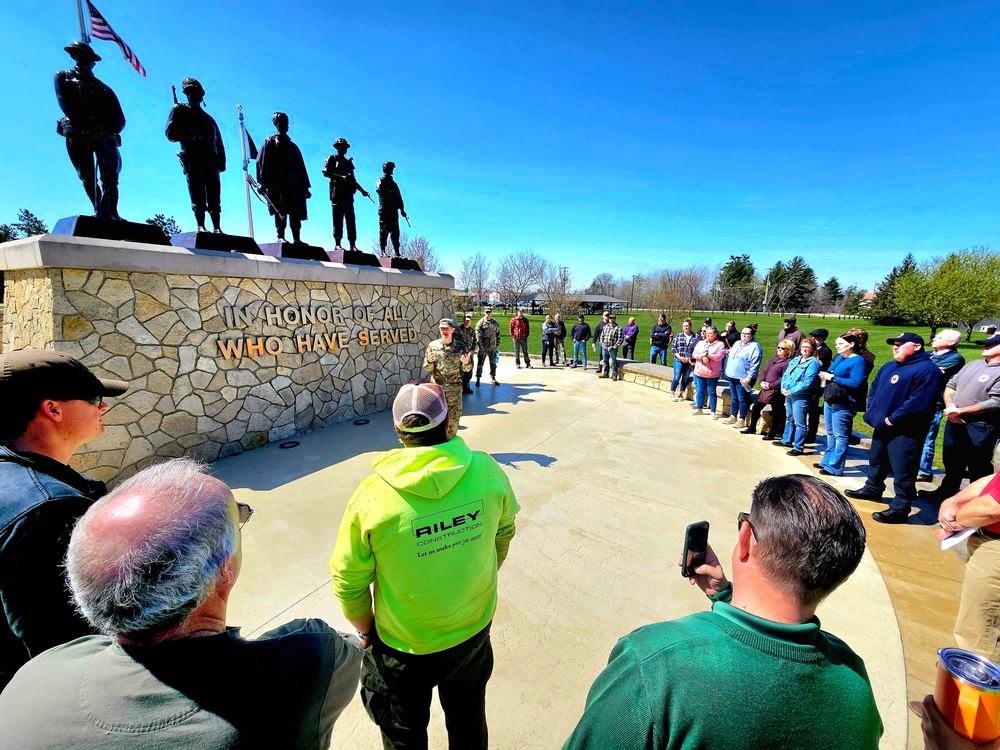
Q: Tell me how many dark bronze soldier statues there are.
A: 5